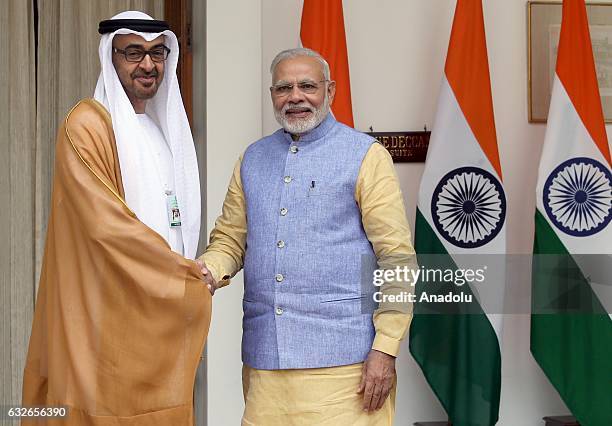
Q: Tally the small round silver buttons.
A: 6